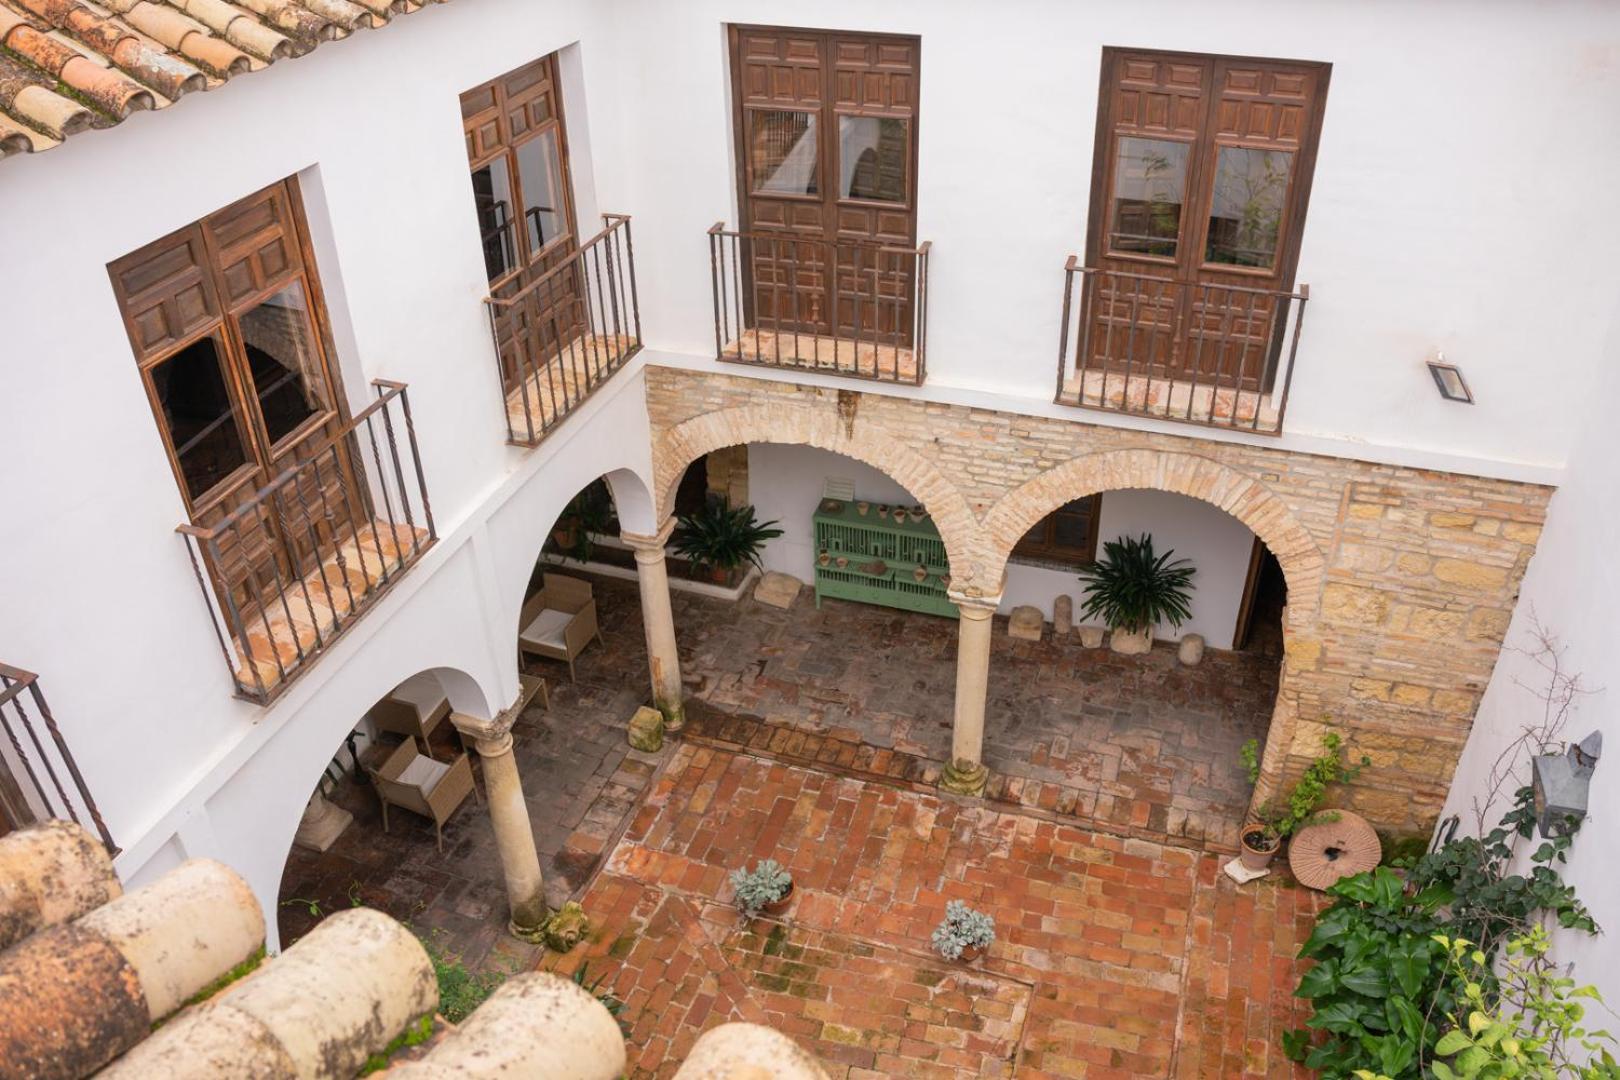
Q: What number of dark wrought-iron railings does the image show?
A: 5